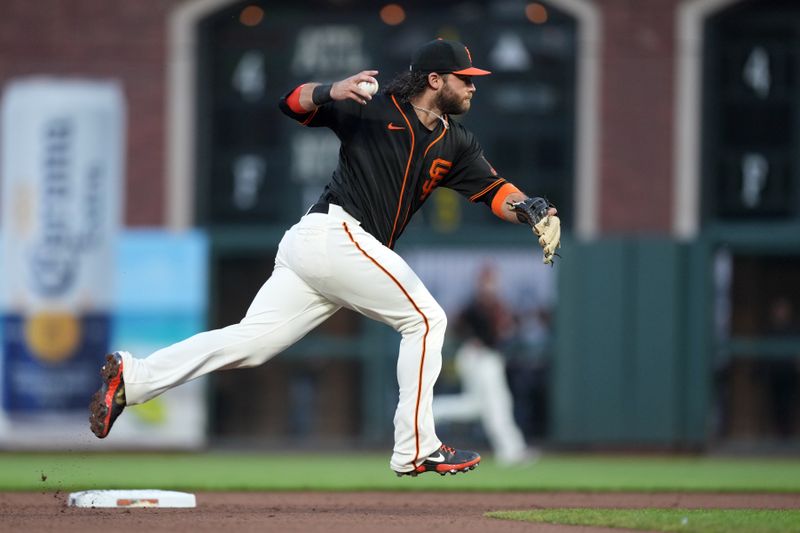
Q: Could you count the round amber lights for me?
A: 3